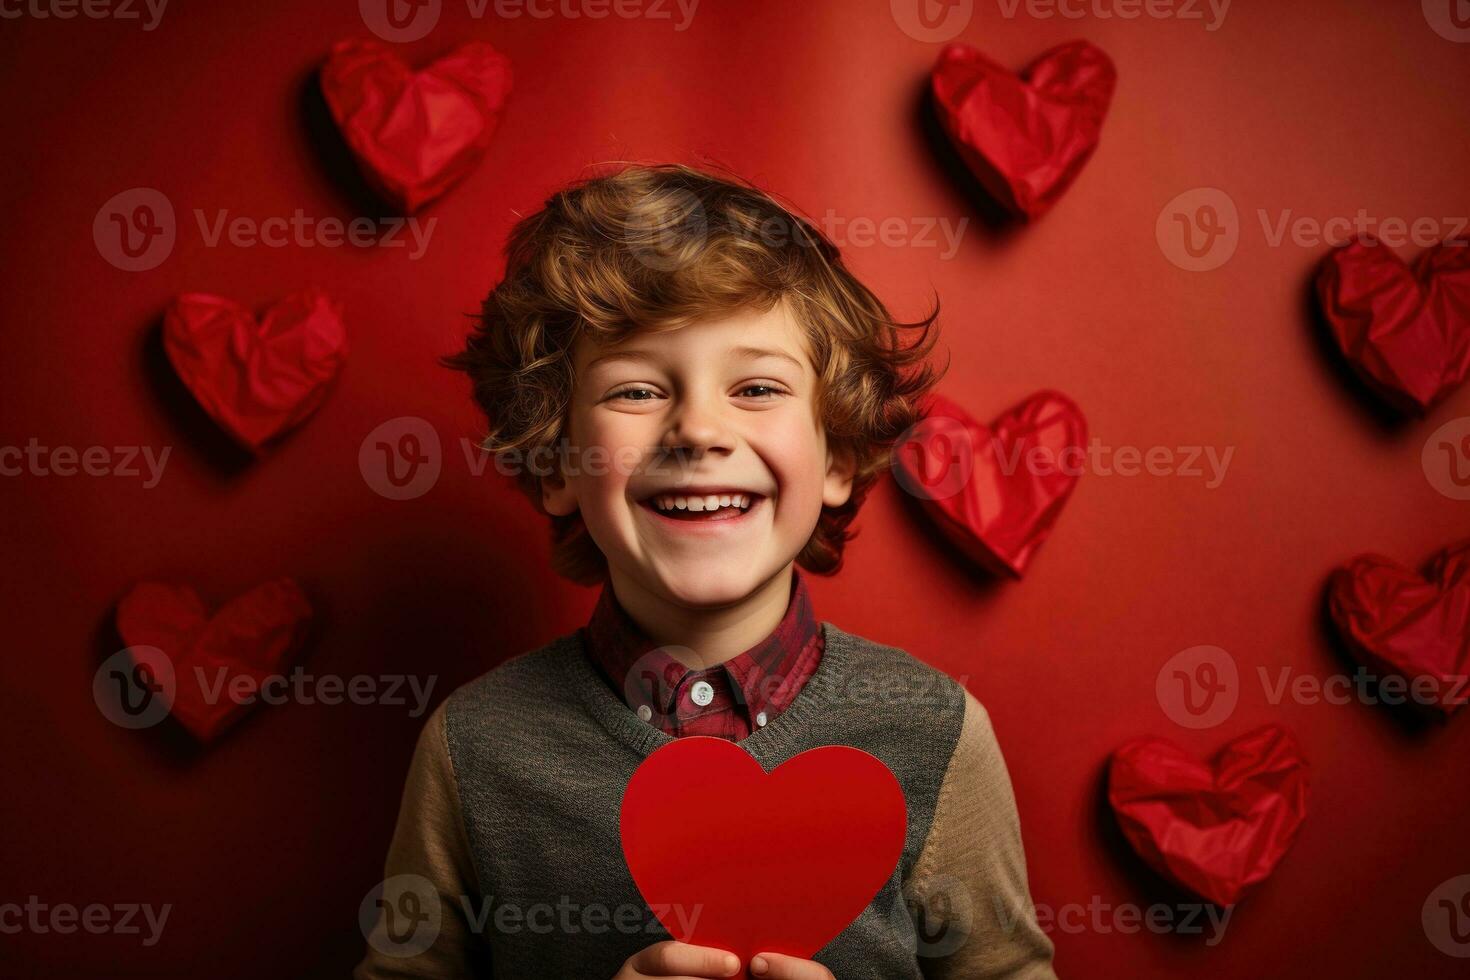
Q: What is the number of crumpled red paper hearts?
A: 8